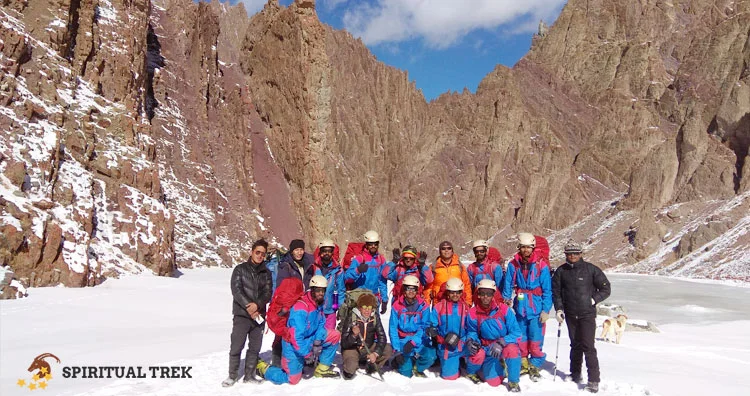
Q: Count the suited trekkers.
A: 9